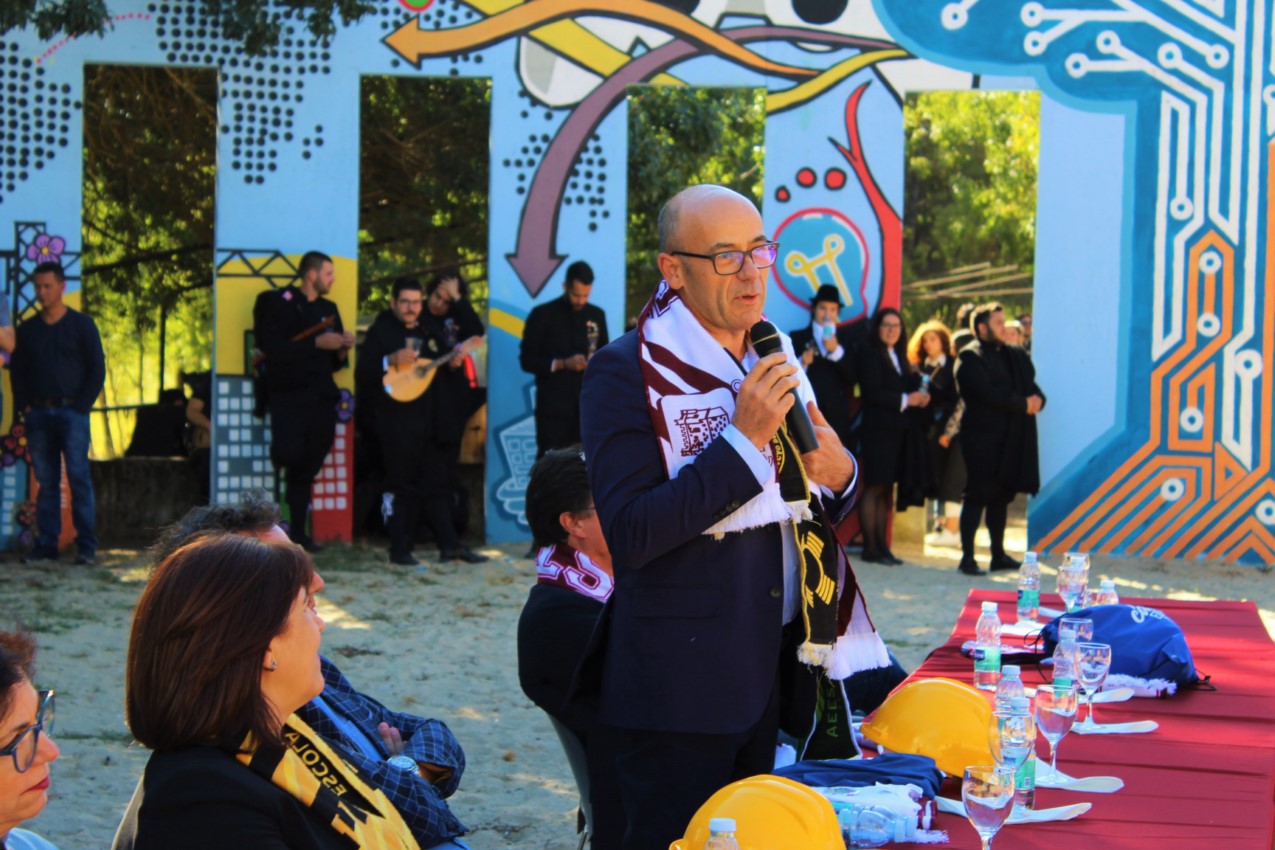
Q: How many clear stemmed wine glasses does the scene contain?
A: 7